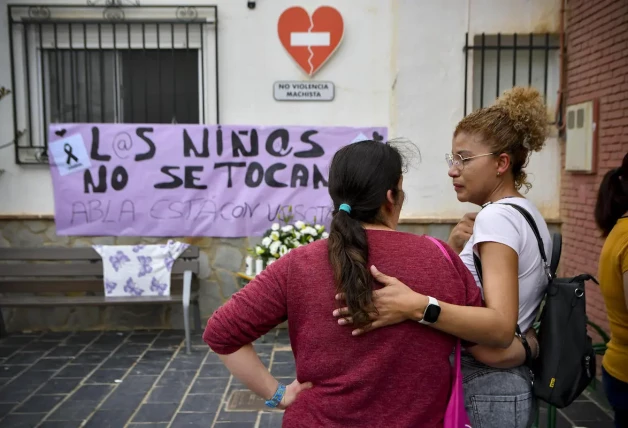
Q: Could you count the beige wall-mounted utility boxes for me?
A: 1